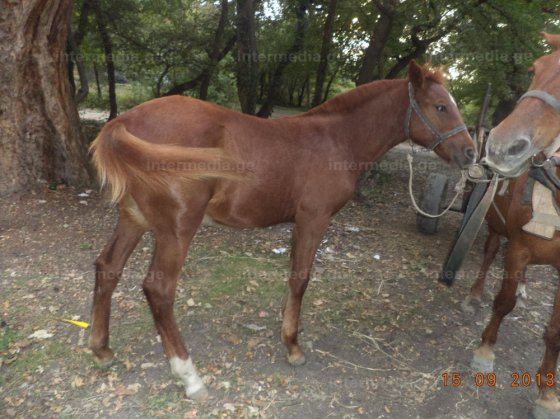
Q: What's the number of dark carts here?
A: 1